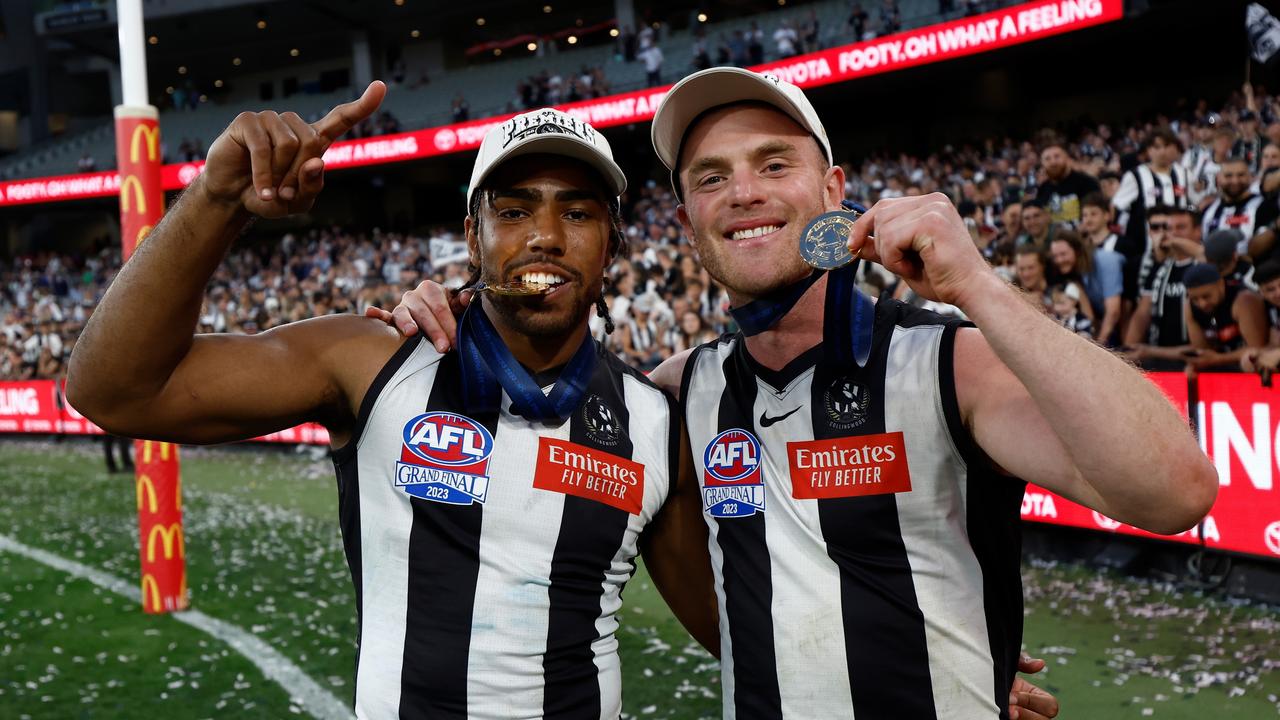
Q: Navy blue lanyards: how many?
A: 2